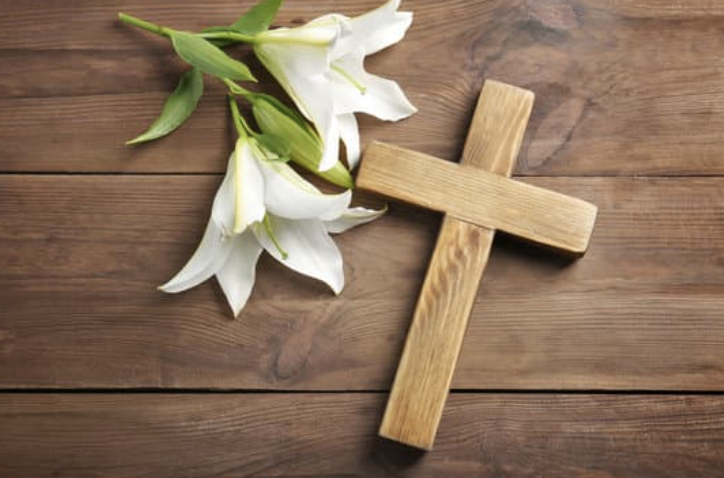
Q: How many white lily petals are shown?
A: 12